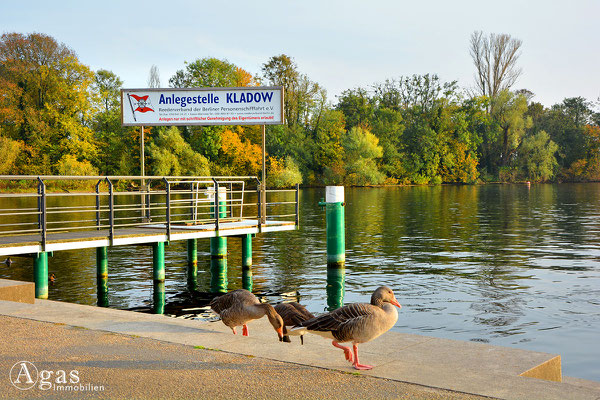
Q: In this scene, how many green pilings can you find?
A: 7